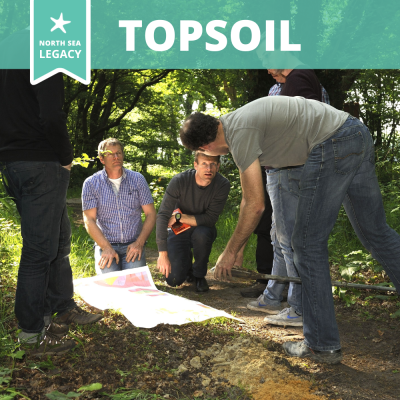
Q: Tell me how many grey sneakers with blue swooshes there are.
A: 2